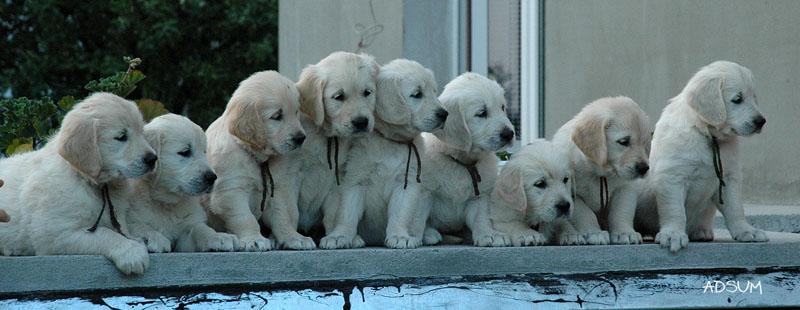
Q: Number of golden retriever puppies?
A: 9